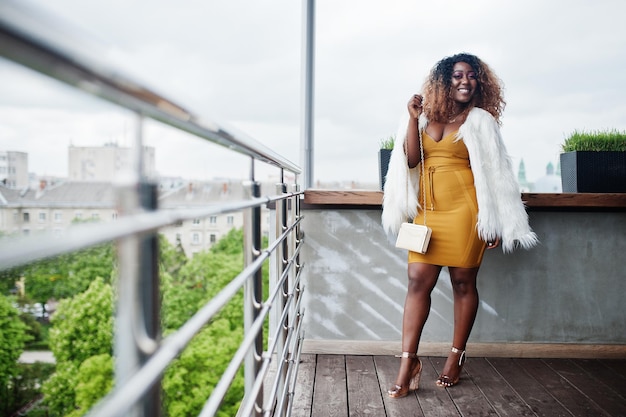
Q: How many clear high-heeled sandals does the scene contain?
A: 2